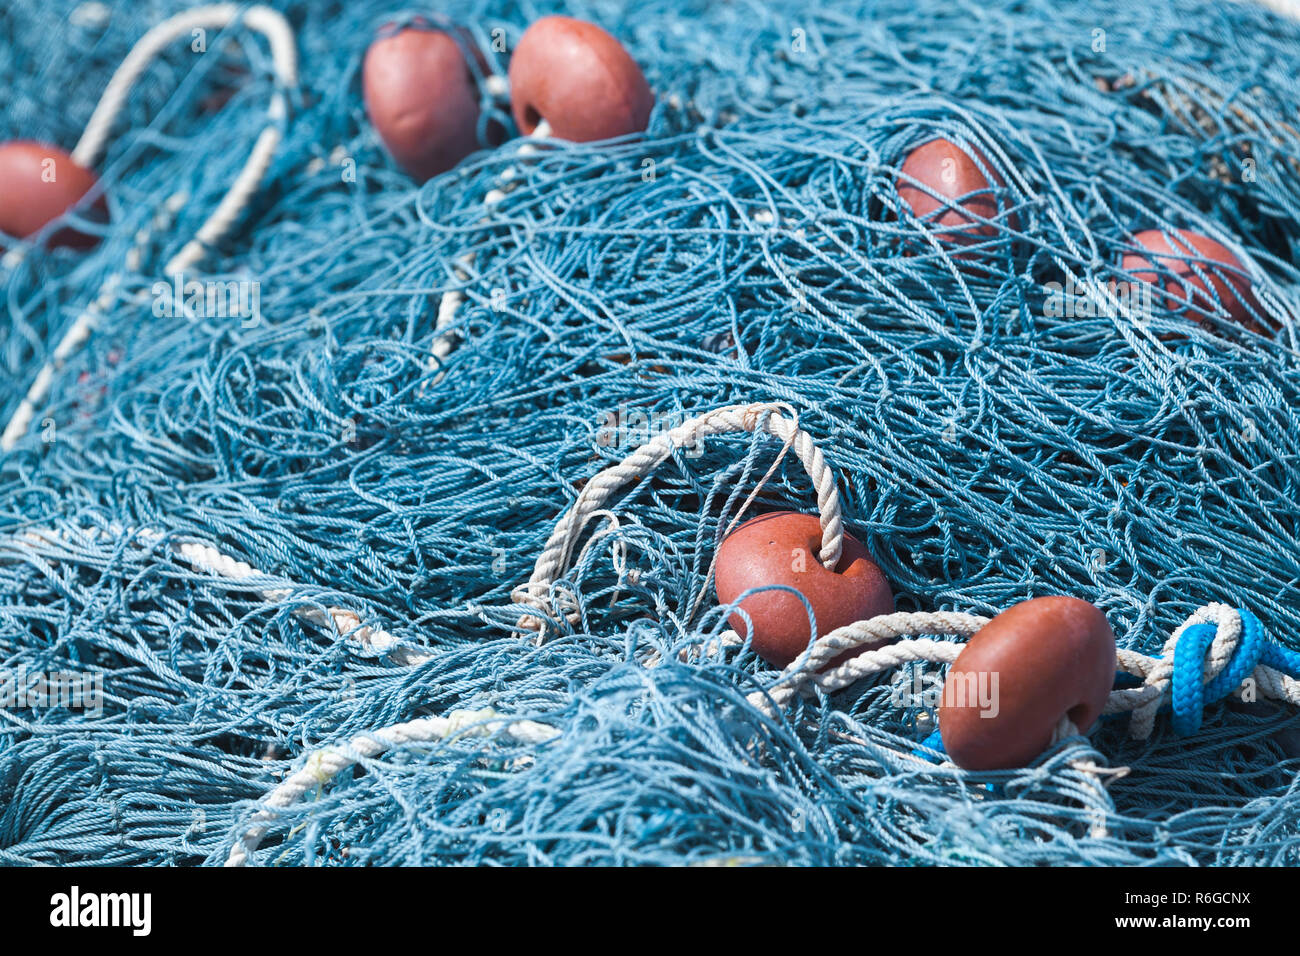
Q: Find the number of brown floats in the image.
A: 7